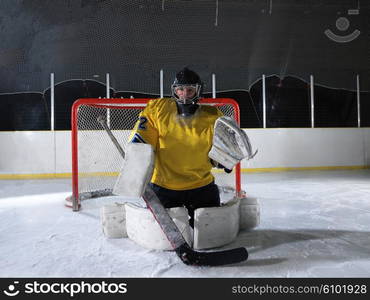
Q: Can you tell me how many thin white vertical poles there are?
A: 7